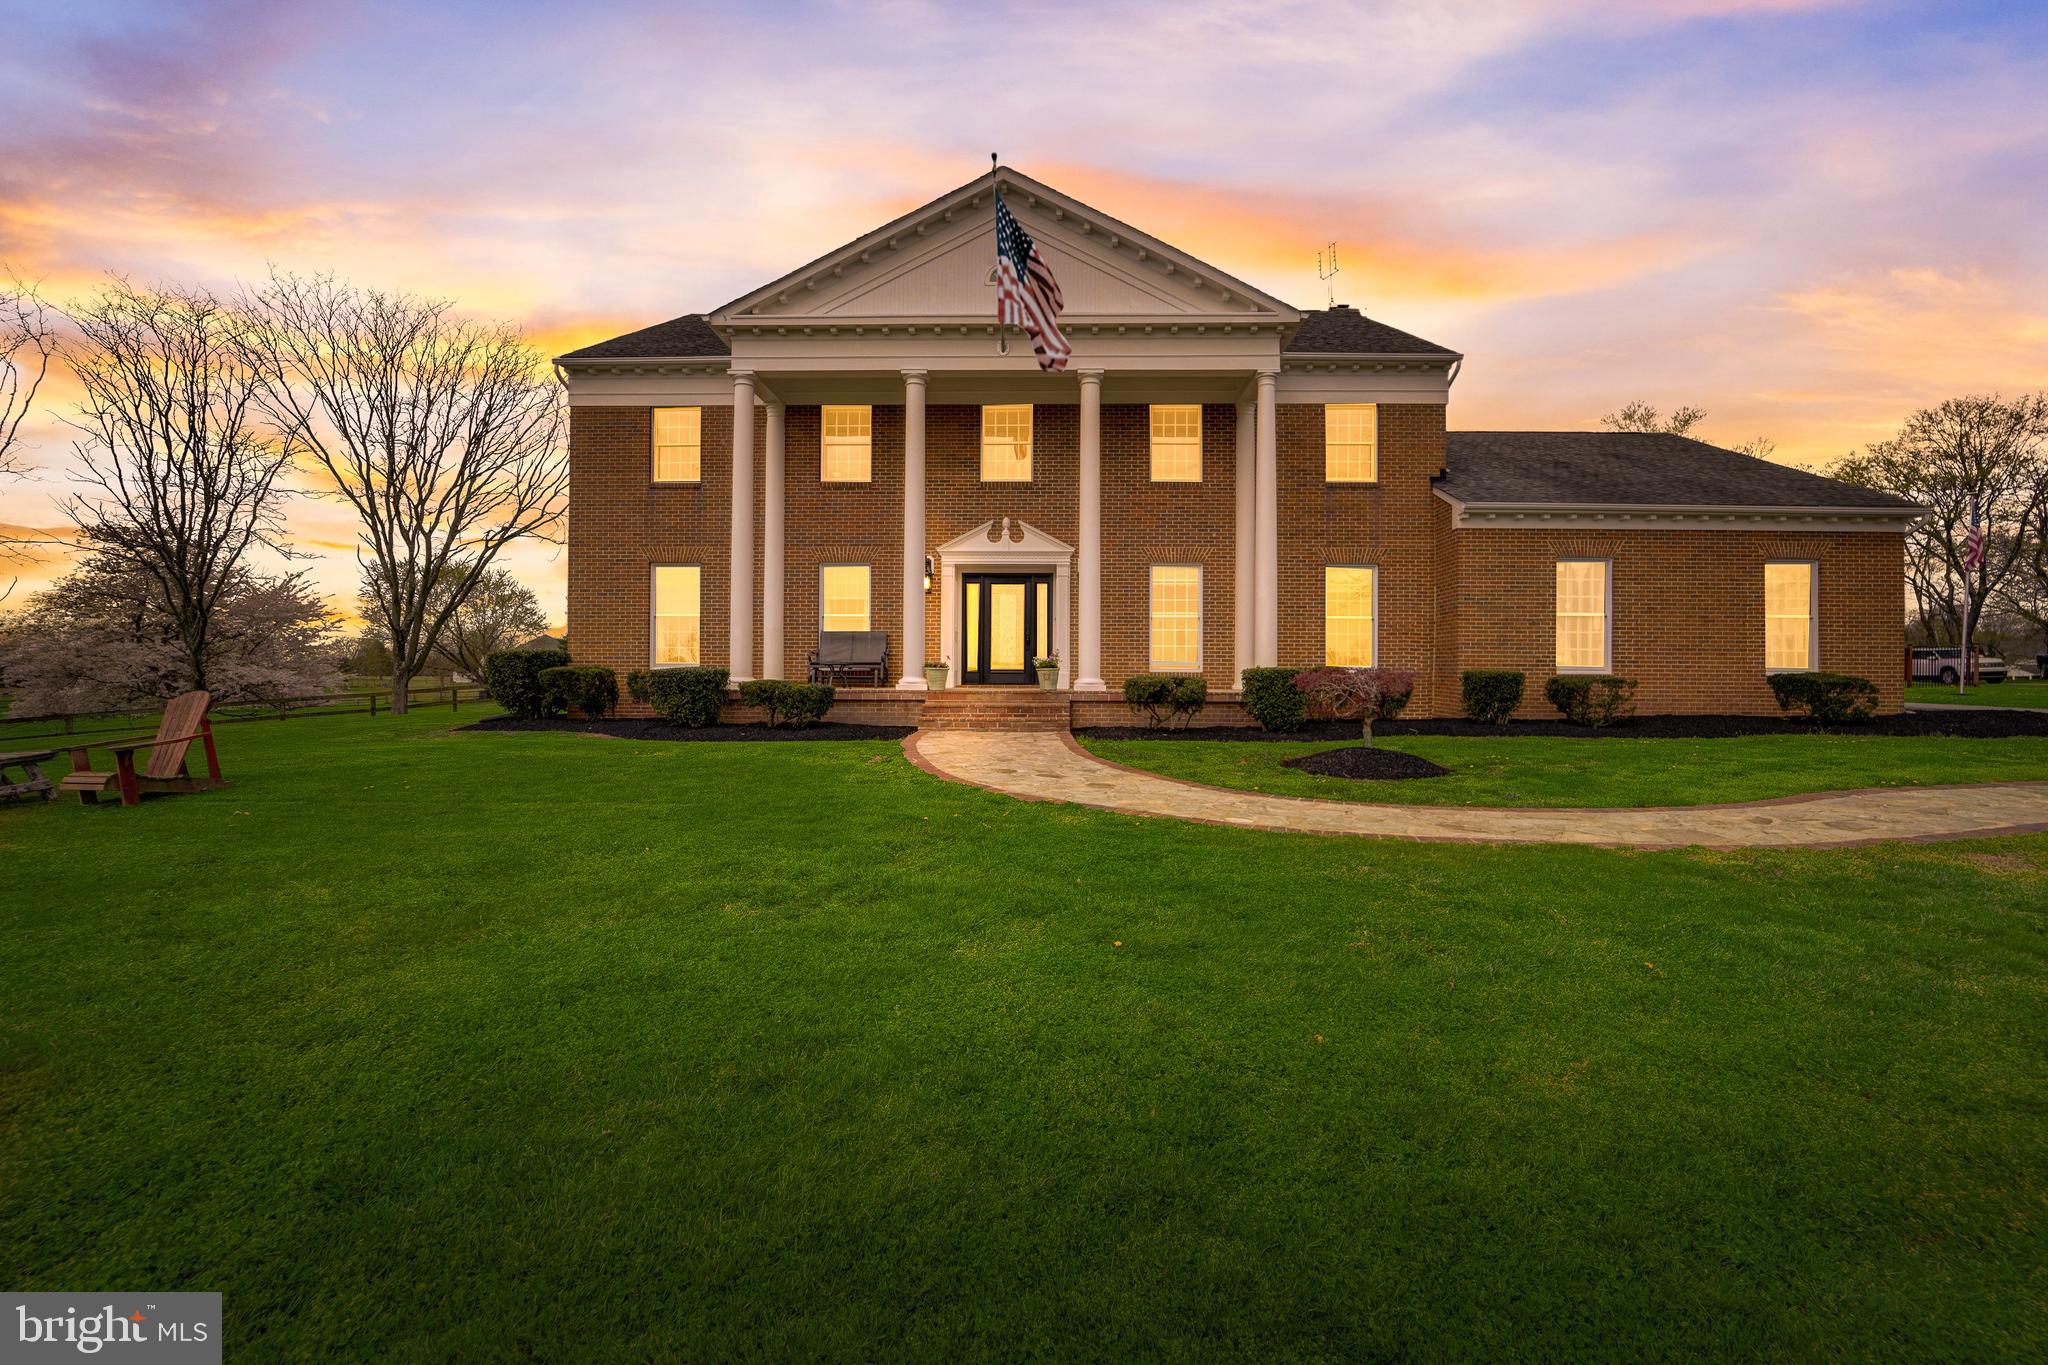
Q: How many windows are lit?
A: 11